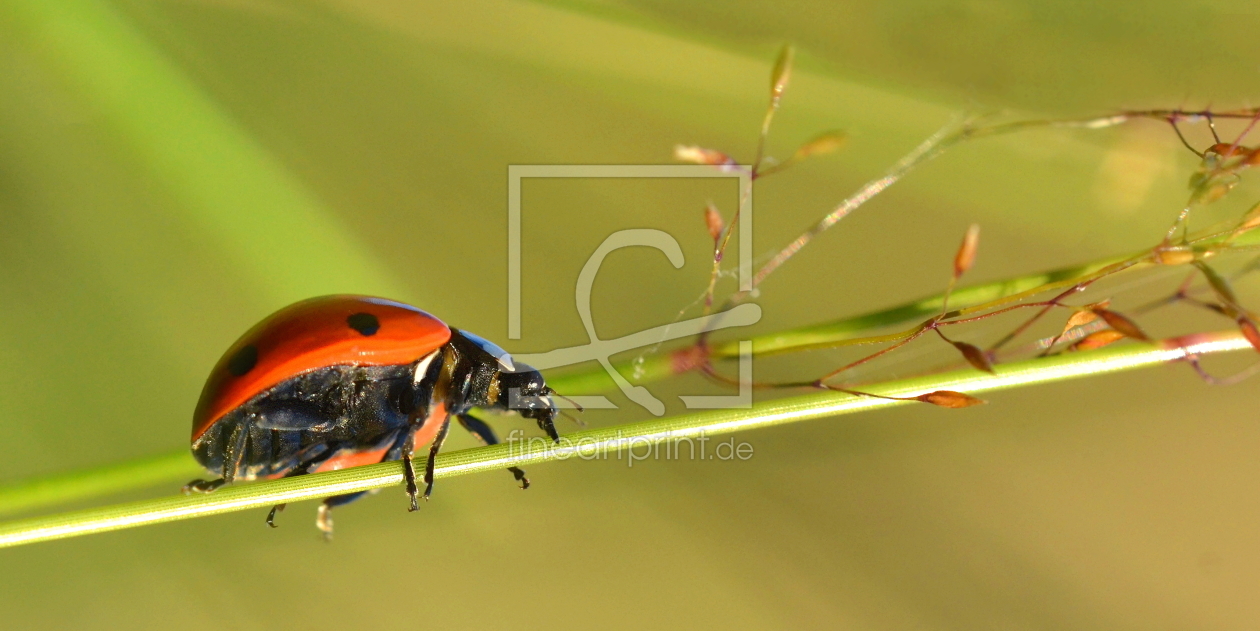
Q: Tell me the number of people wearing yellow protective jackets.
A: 0